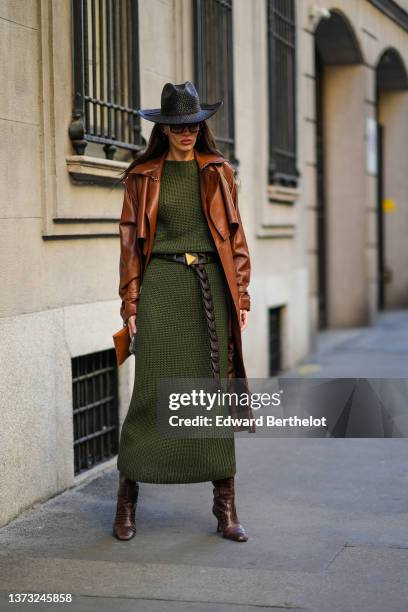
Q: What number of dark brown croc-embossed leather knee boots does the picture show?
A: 2